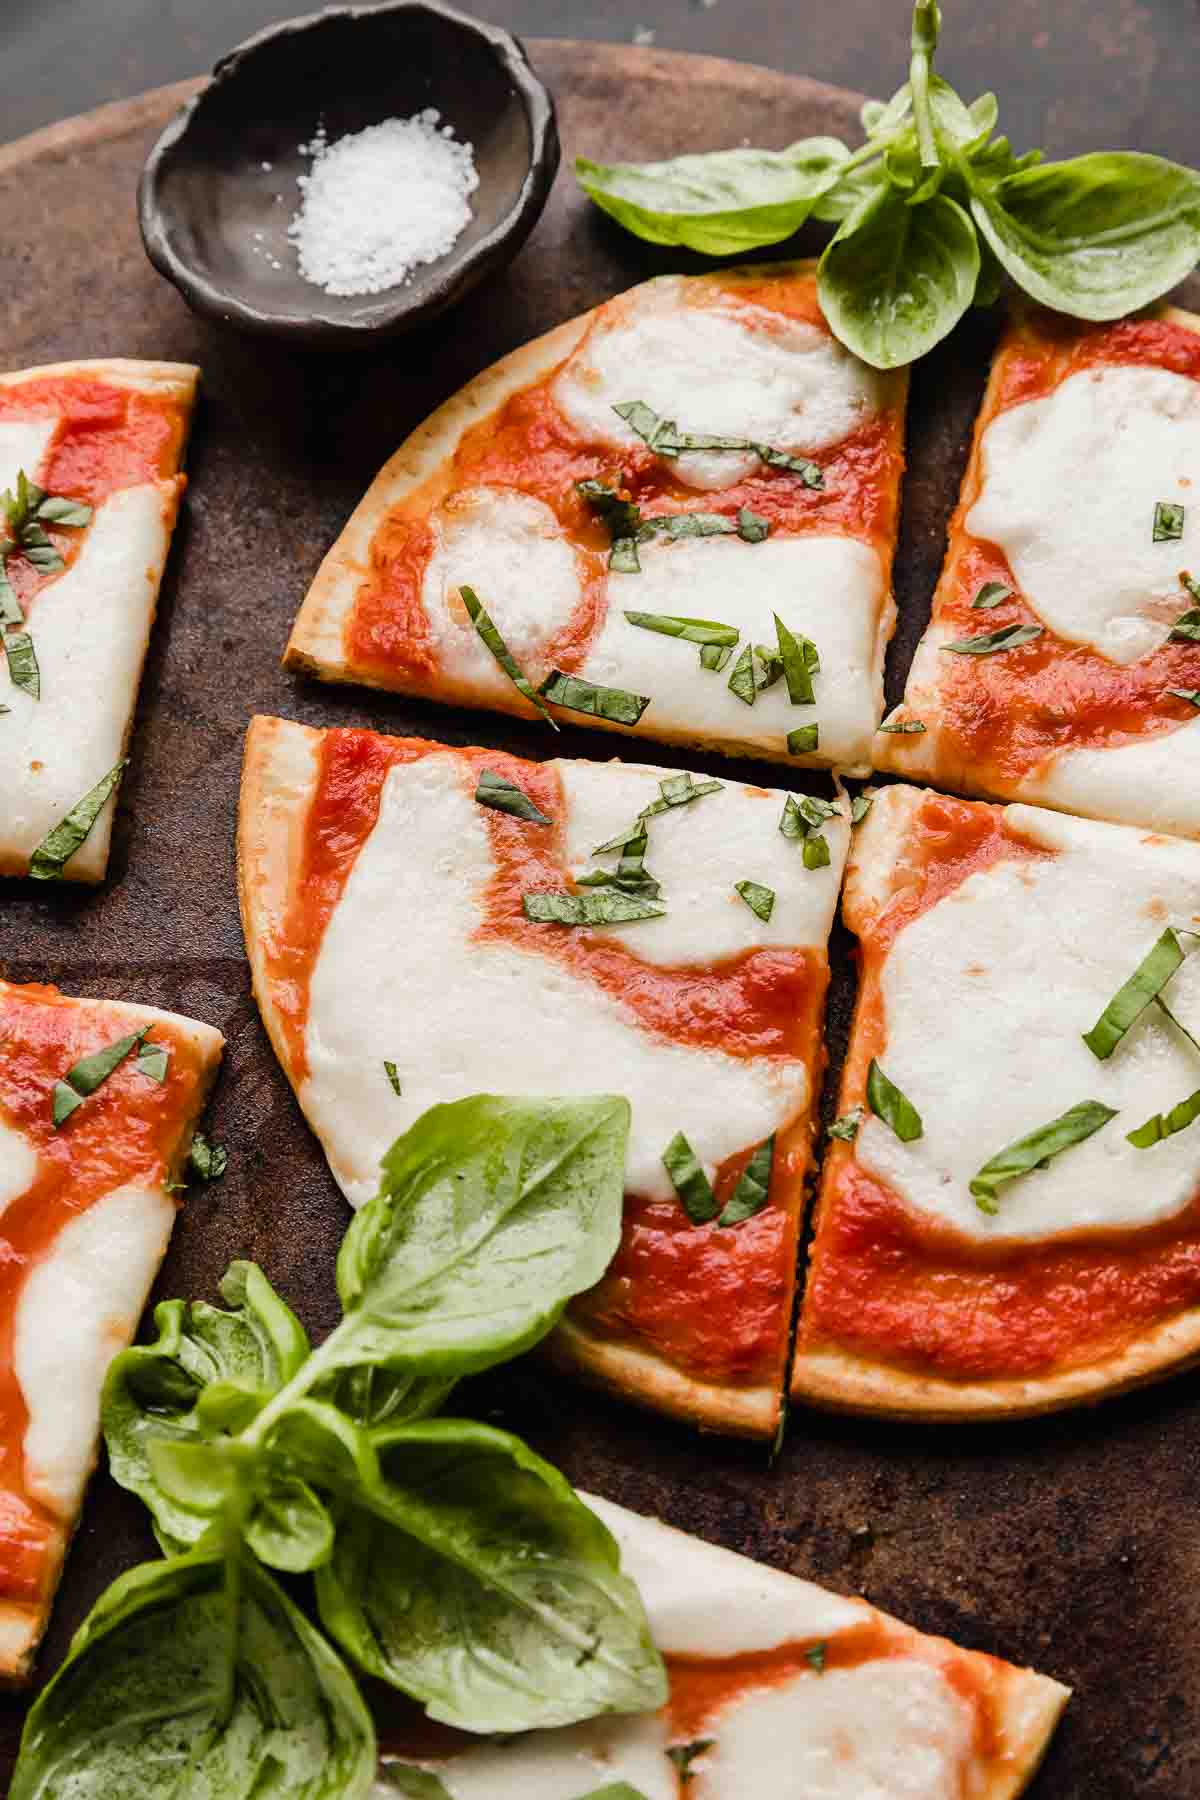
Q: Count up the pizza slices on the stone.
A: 7